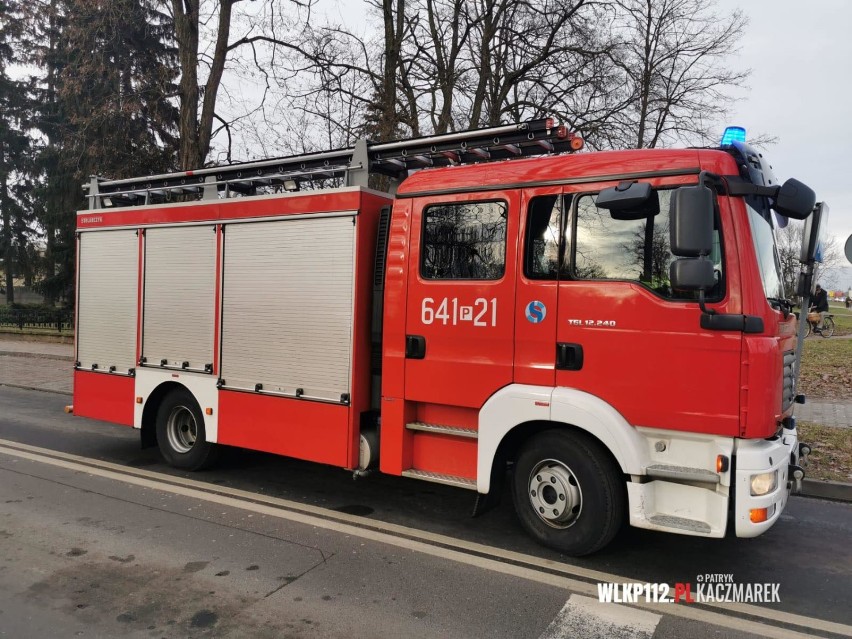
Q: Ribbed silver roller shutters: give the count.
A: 3